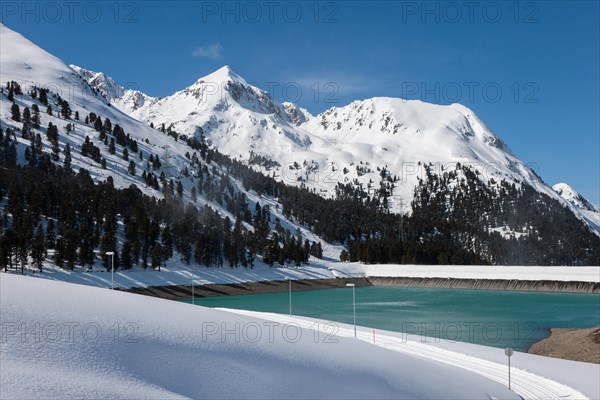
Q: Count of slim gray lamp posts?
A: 4